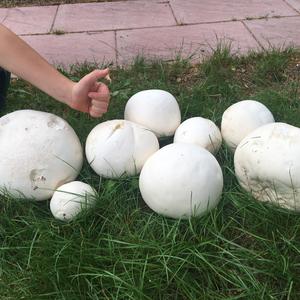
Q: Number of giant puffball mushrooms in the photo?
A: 8